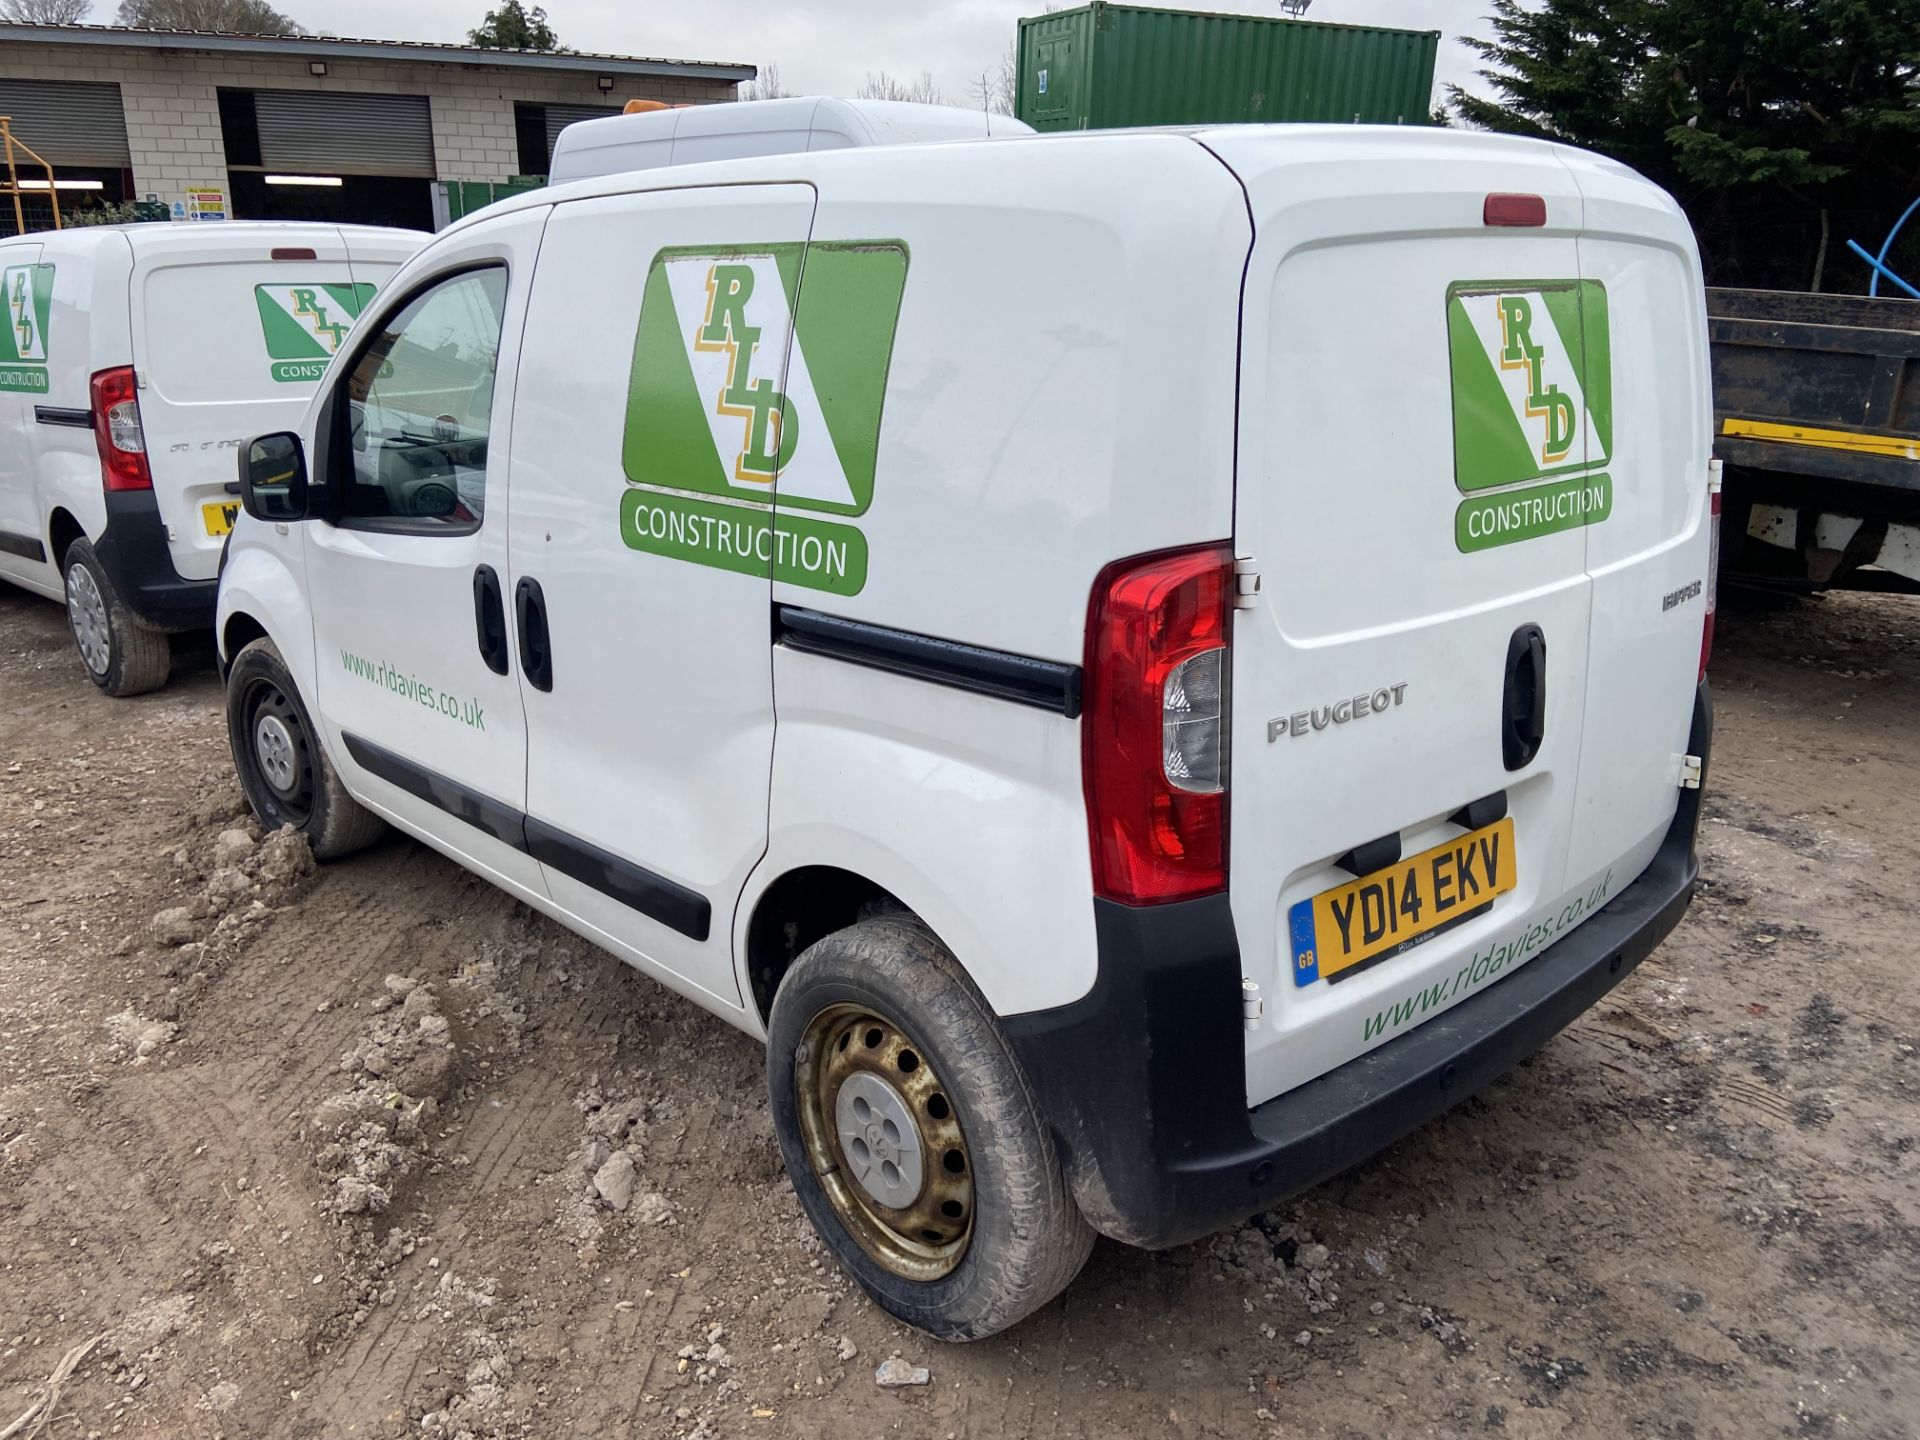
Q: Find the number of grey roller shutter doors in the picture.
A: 3